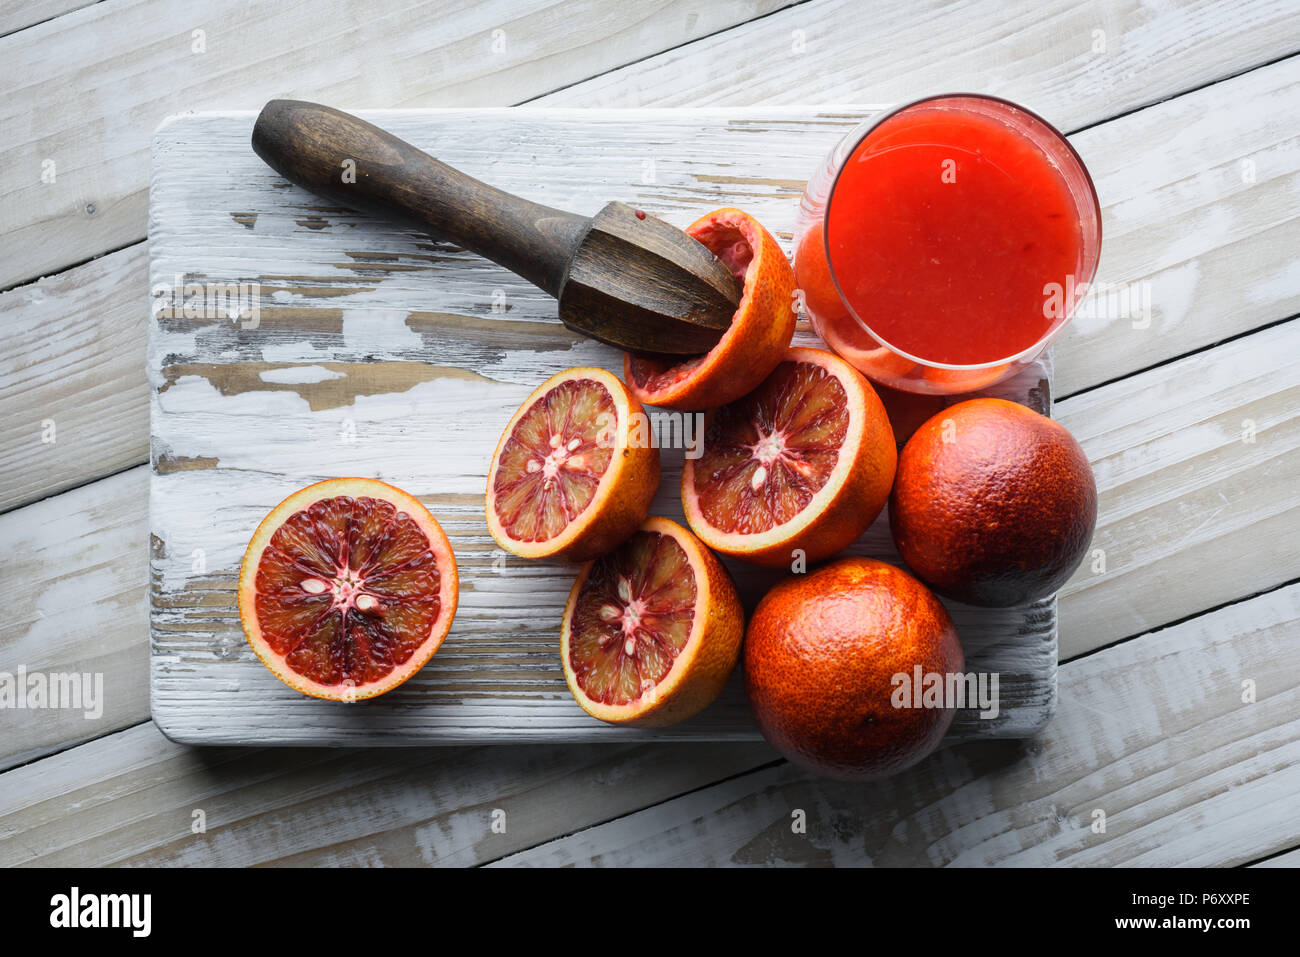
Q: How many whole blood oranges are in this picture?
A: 2